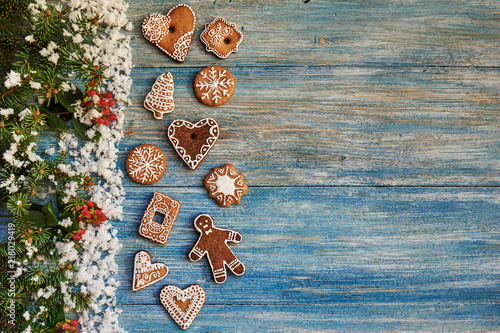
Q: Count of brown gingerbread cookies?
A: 11